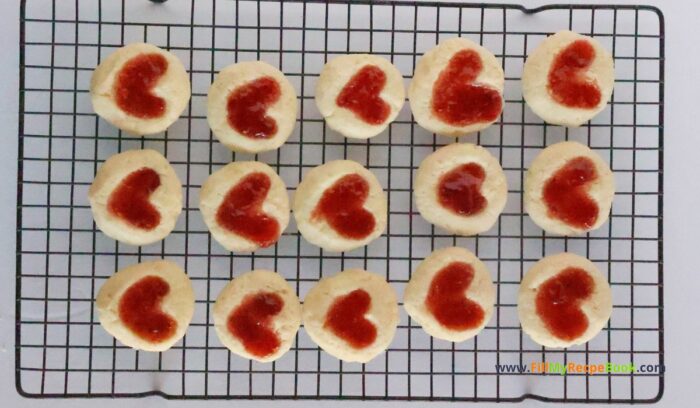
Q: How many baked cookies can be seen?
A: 15